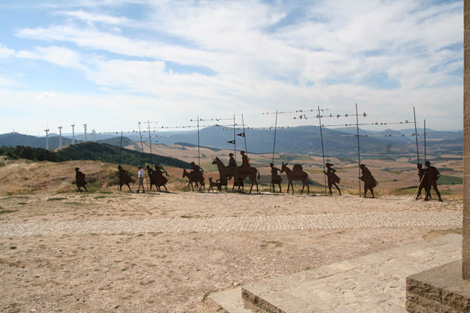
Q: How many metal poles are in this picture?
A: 11